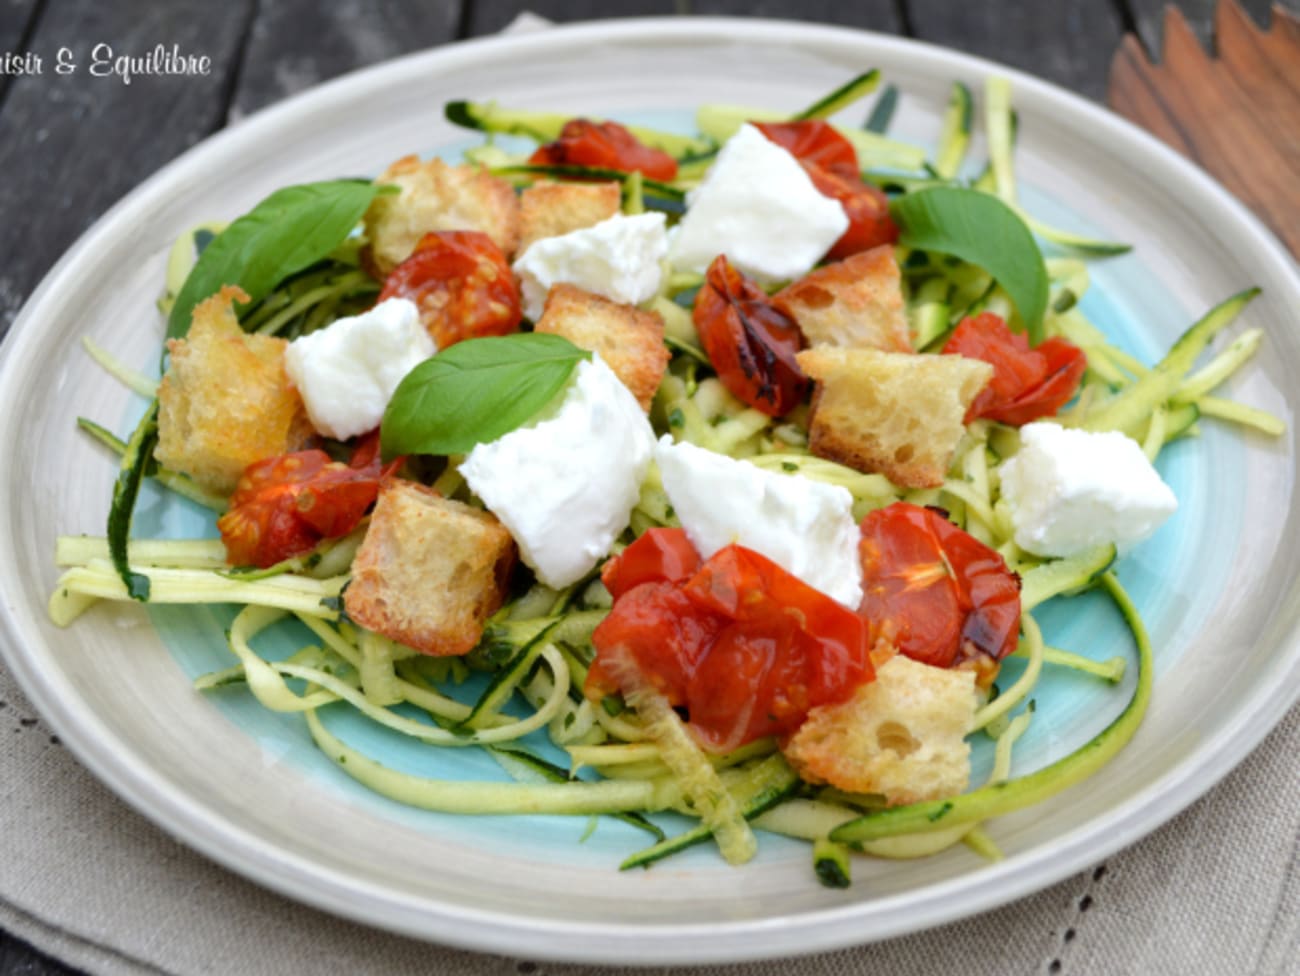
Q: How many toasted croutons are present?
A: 8